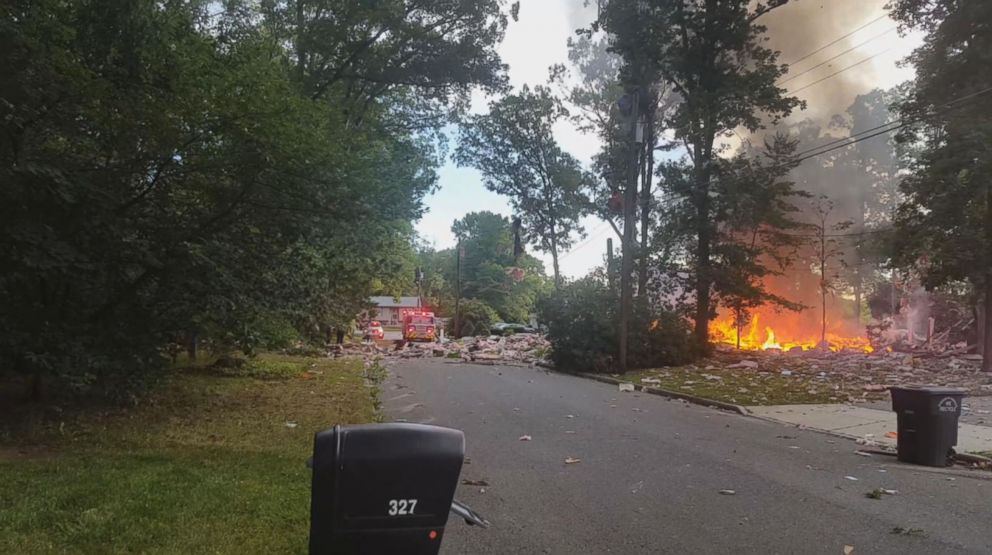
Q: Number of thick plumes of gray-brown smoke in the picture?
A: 1